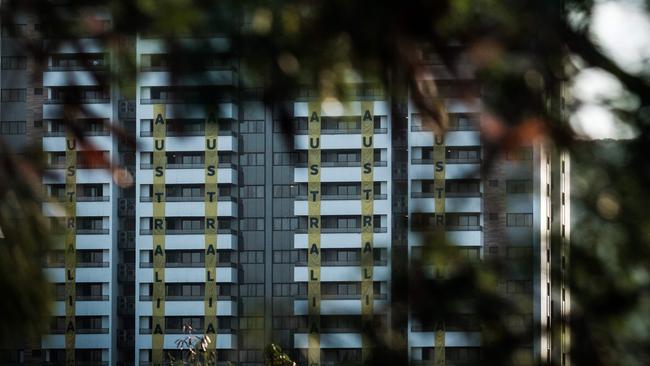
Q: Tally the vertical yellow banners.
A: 6